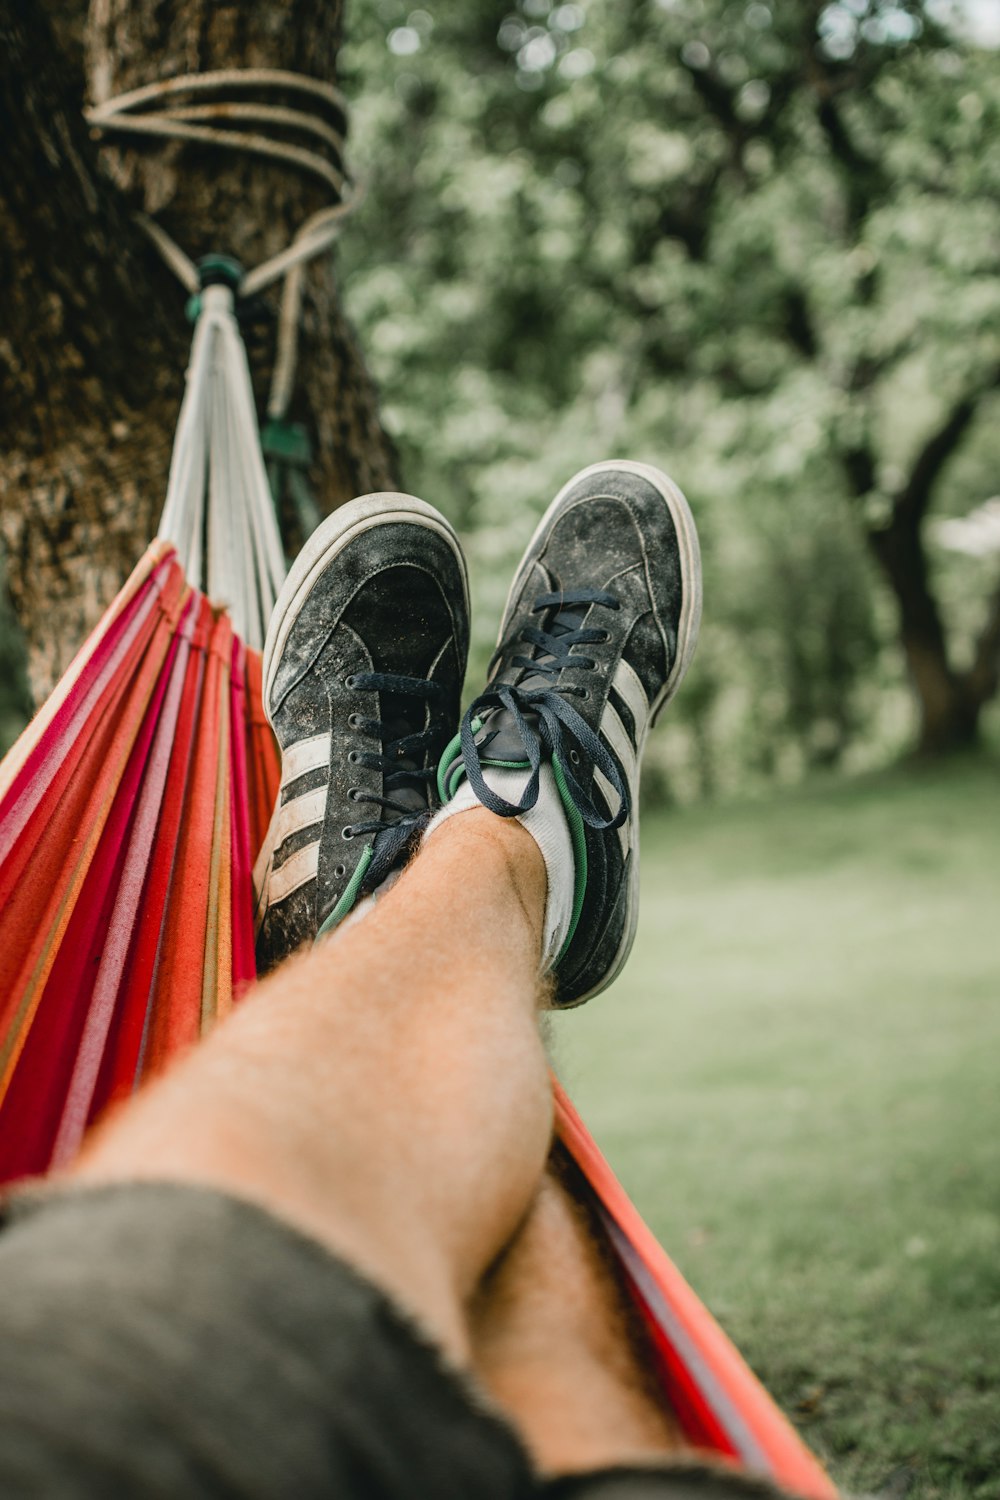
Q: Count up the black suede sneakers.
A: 2